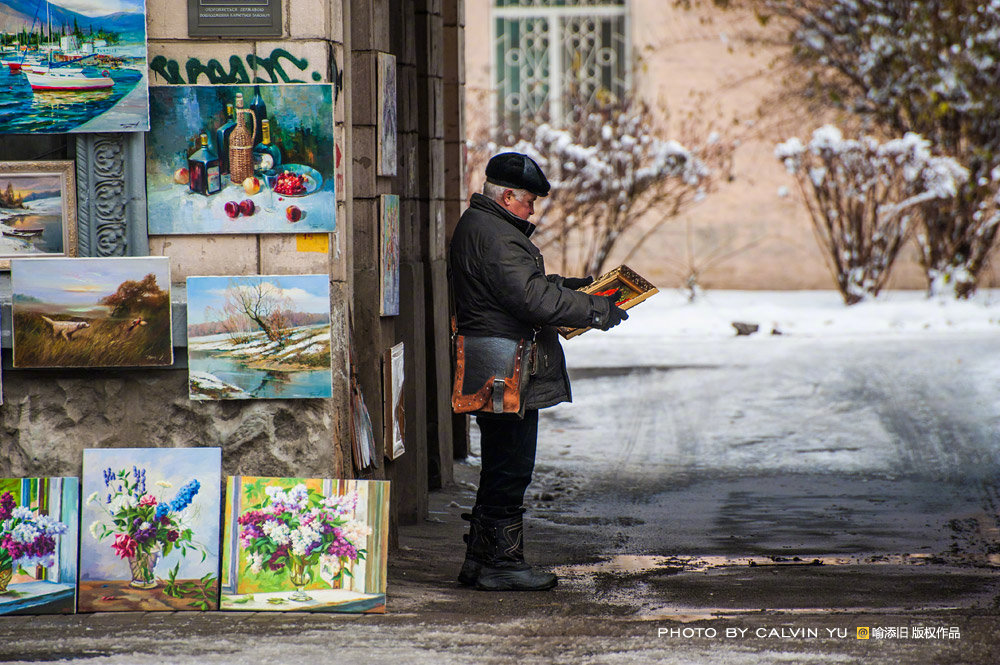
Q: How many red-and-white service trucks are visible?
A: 0